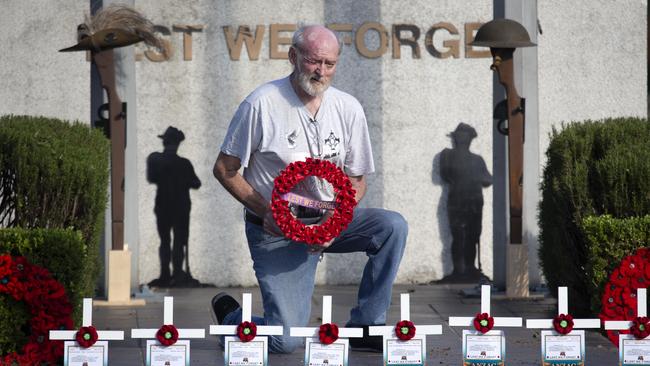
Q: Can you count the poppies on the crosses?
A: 8